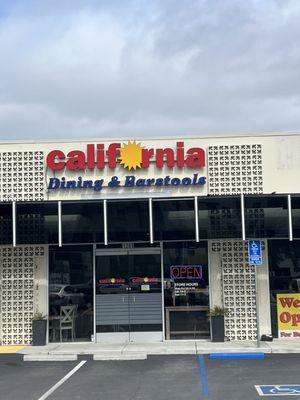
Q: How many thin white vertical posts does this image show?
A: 7